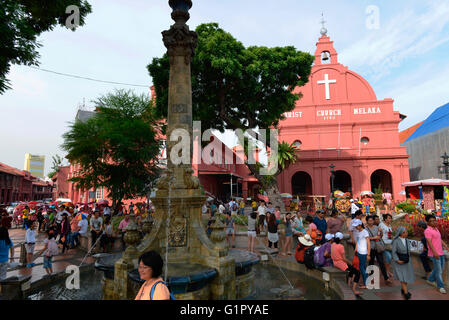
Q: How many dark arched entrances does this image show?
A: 3